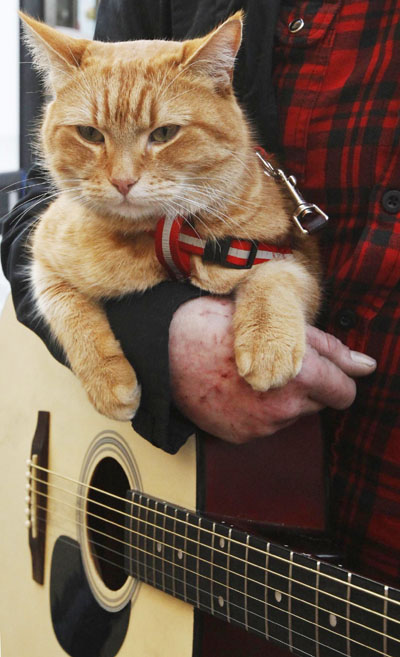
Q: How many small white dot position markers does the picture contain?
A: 6